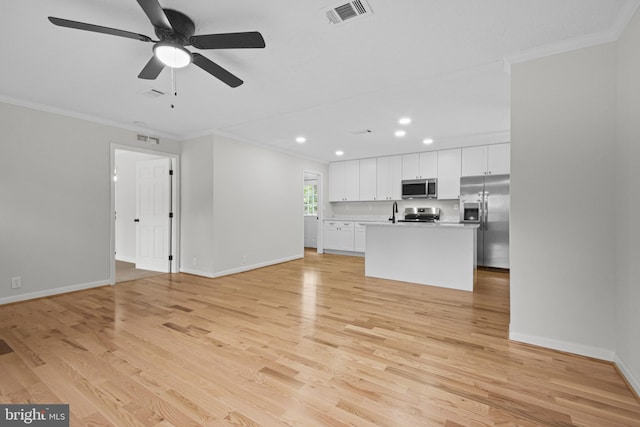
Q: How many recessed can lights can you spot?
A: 5